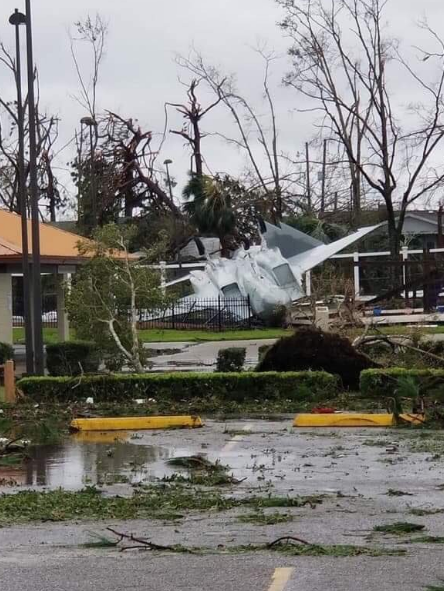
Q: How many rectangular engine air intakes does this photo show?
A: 2